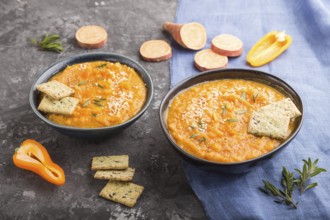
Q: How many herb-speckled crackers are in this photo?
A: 7